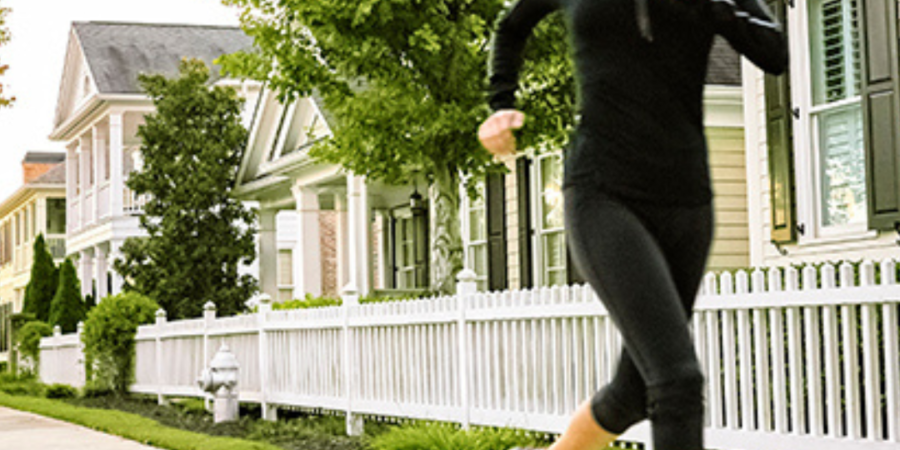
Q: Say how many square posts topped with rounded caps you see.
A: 7